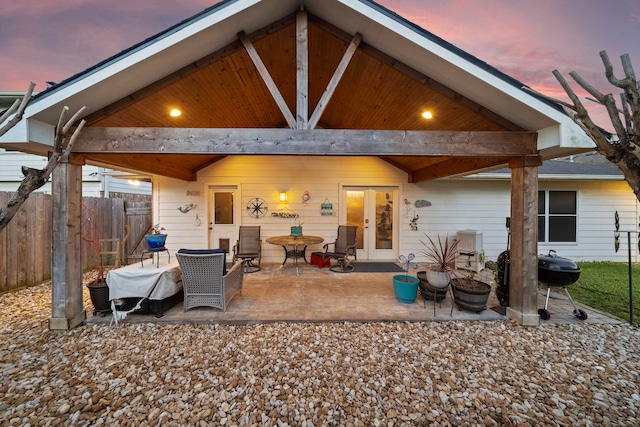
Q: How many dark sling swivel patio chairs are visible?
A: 2